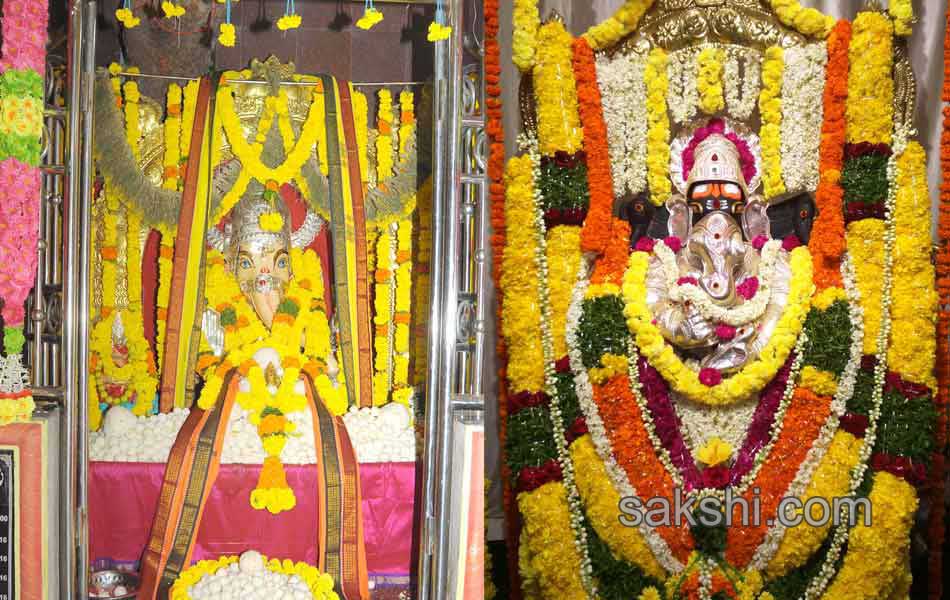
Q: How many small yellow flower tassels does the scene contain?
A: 6